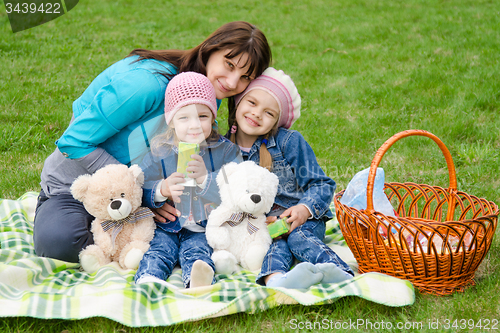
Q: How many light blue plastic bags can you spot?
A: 1